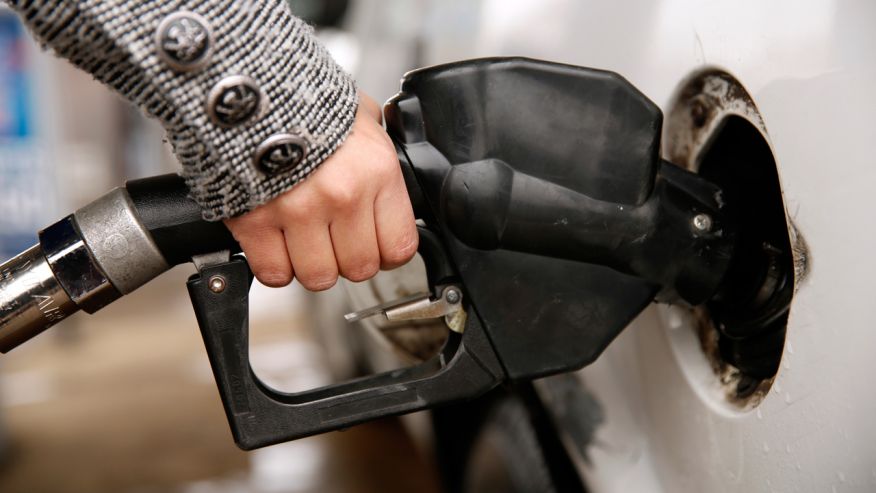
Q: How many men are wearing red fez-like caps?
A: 0